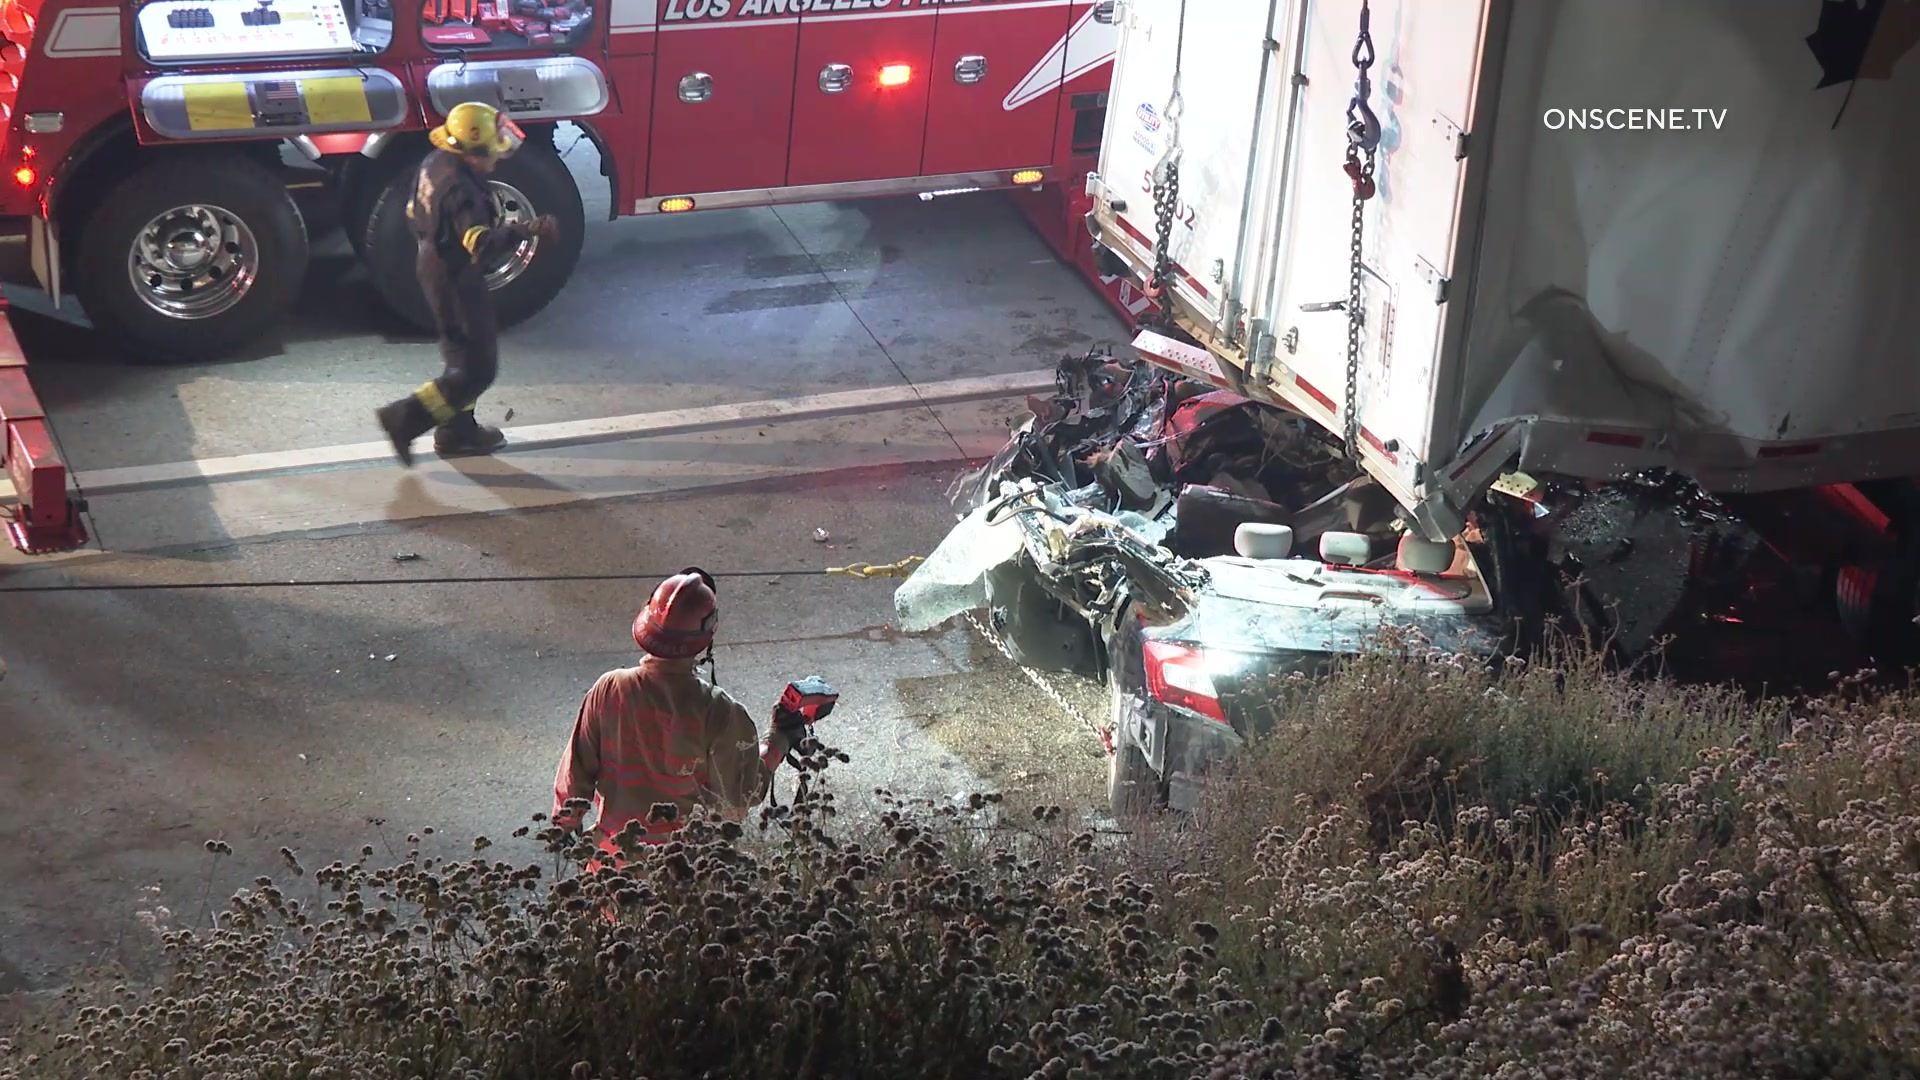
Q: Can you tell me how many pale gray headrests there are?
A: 3